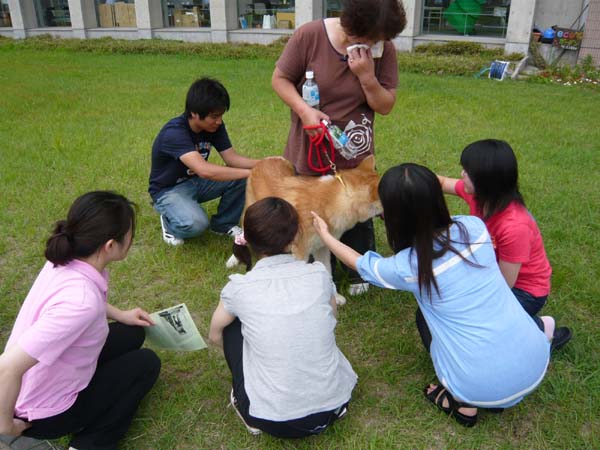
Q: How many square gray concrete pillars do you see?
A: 7